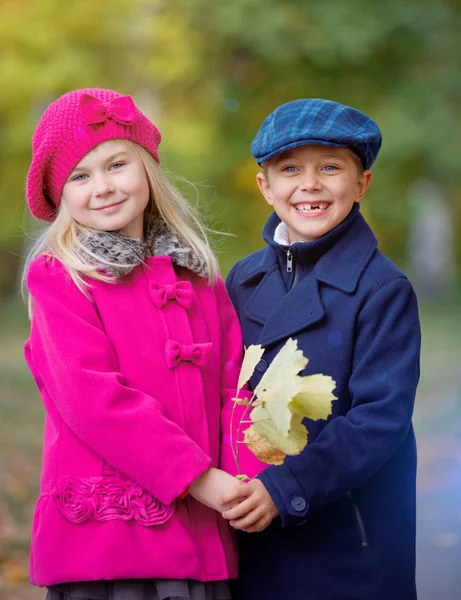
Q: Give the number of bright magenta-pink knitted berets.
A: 1